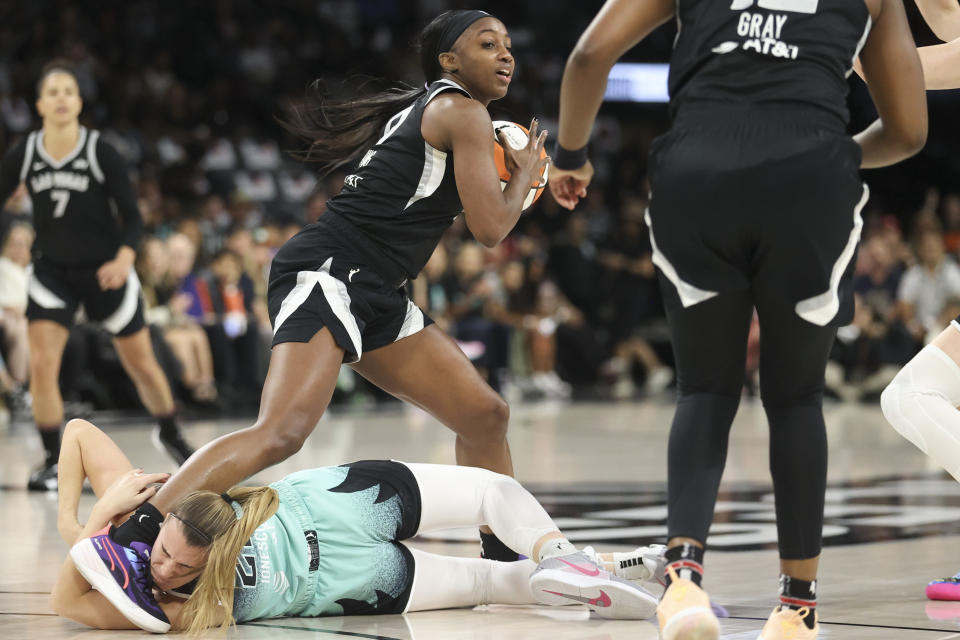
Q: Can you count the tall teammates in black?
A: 3